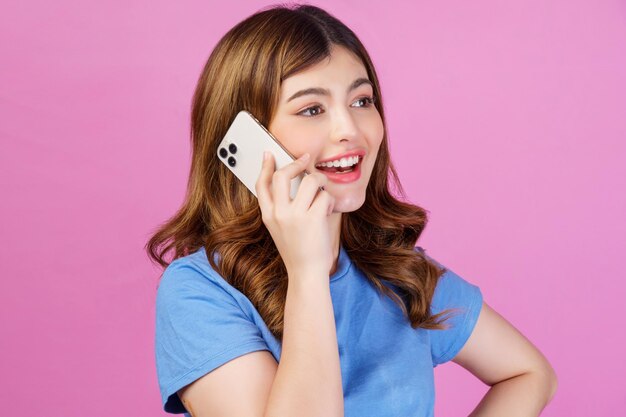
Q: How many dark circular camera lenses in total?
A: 3